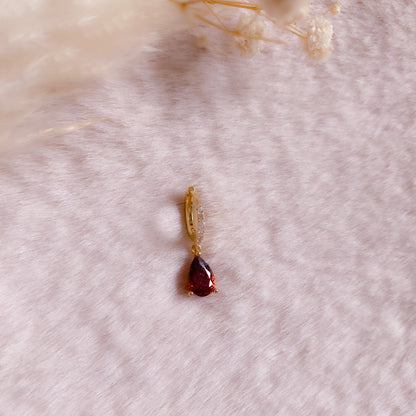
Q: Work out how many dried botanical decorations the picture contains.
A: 2